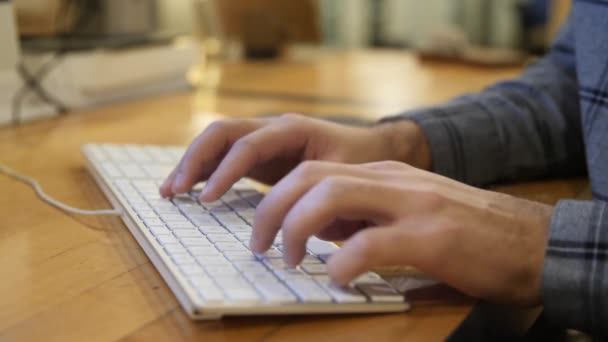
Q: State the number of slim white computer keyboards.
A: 1